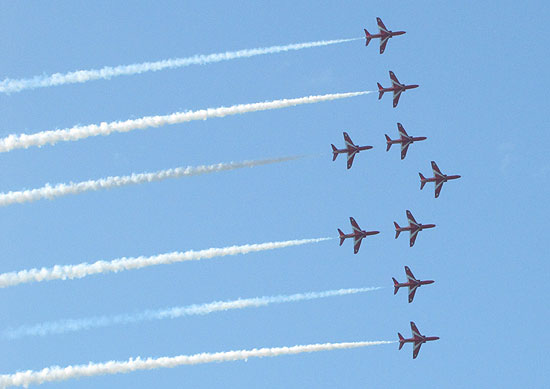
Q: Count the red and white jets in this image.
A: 9